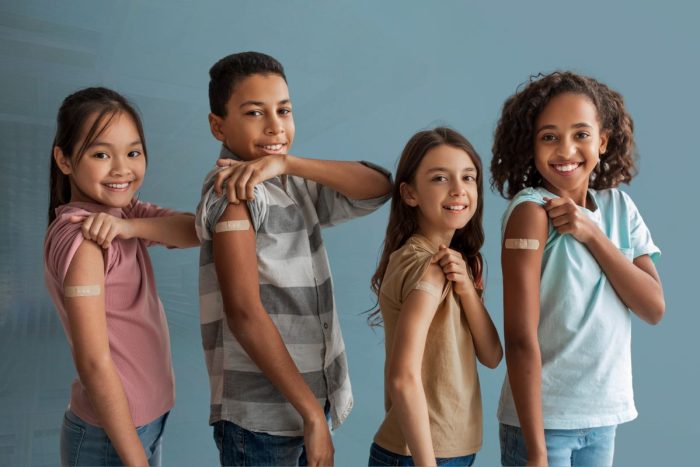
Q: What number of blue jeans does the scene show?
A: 4